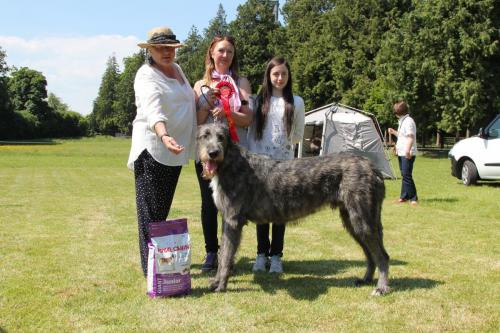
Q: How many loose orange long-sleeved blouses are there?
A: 0